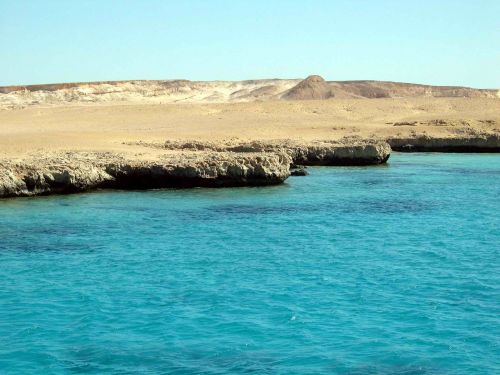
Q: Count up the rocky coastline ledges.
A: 3